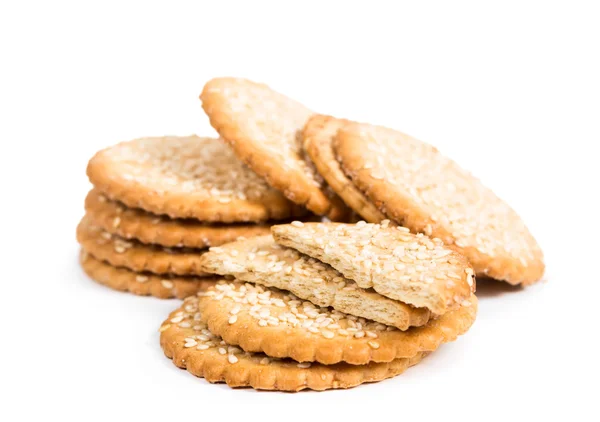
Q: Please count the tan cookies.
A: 11